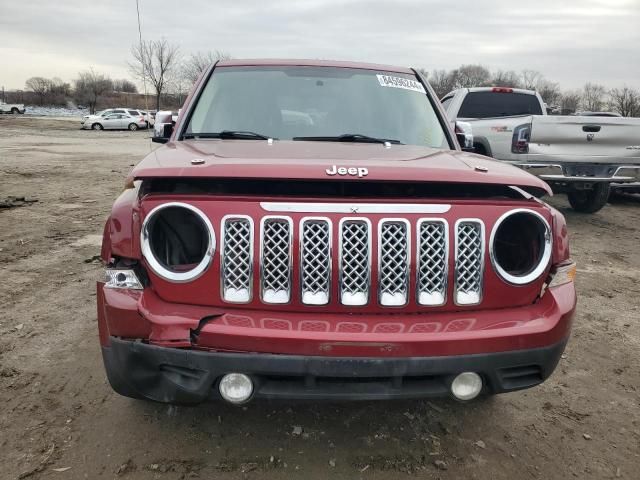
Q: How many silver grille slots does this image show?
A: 7